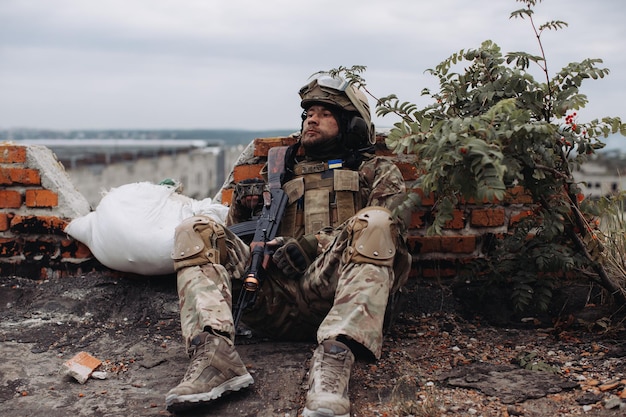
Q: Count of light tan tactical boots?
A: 2